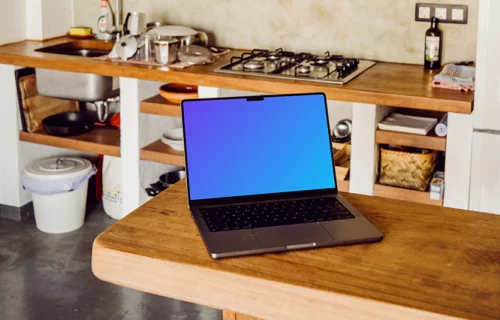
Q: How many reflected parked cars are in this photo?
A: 0